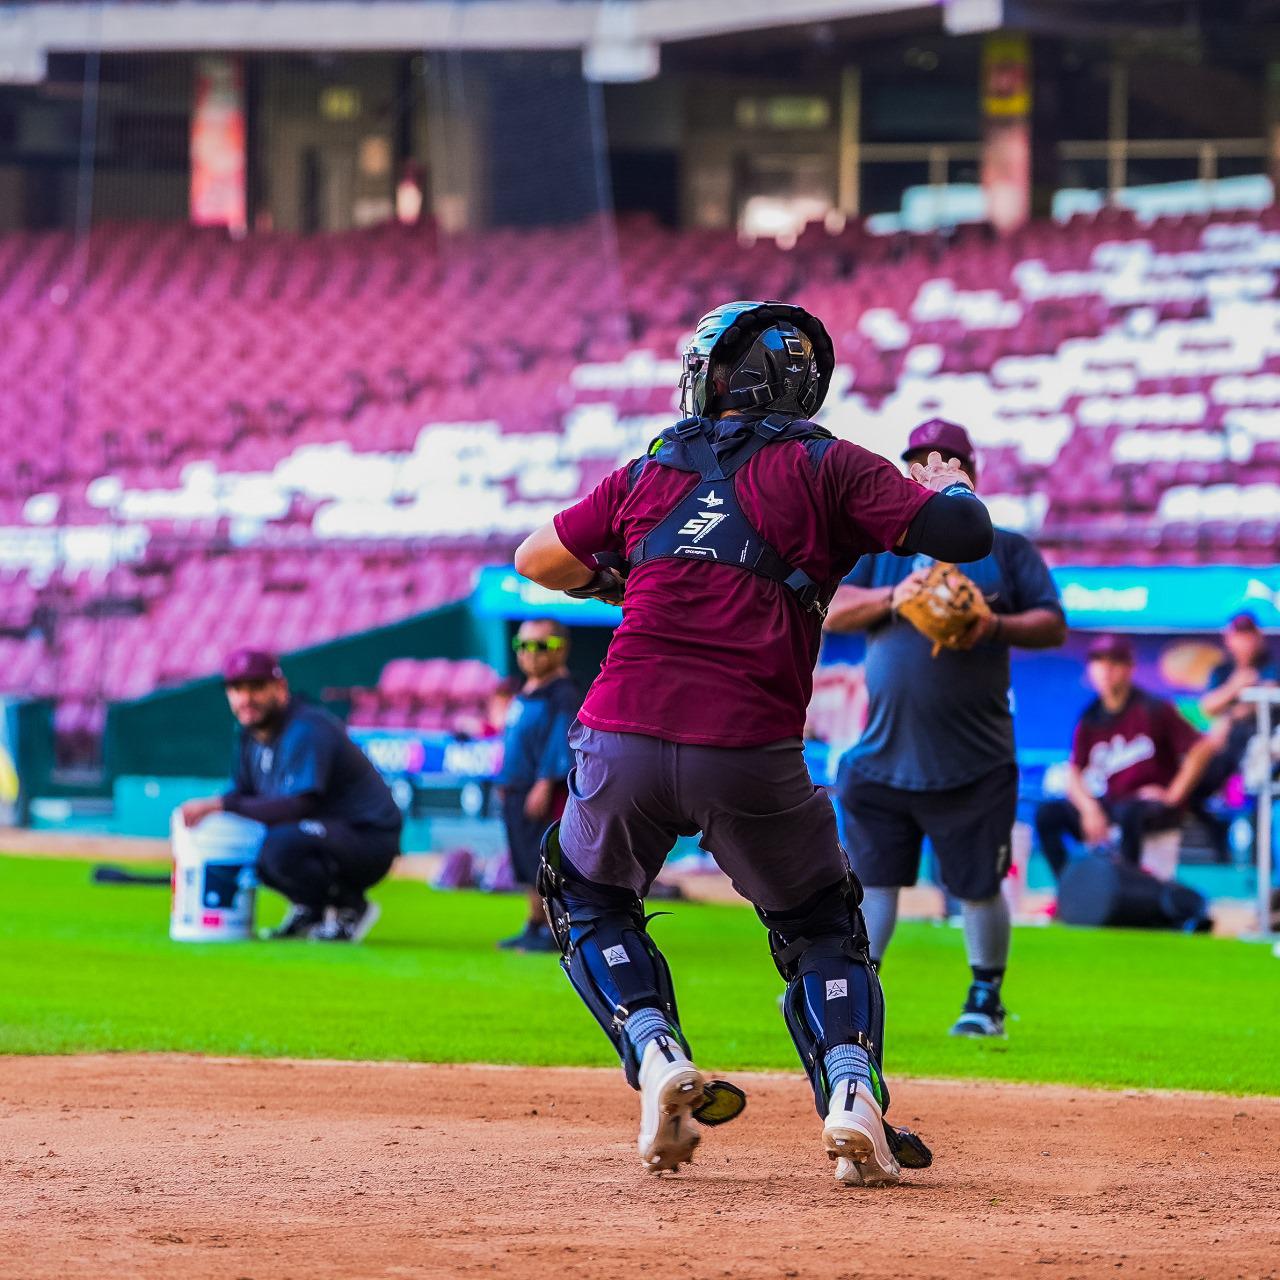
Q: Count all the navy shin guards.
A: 2